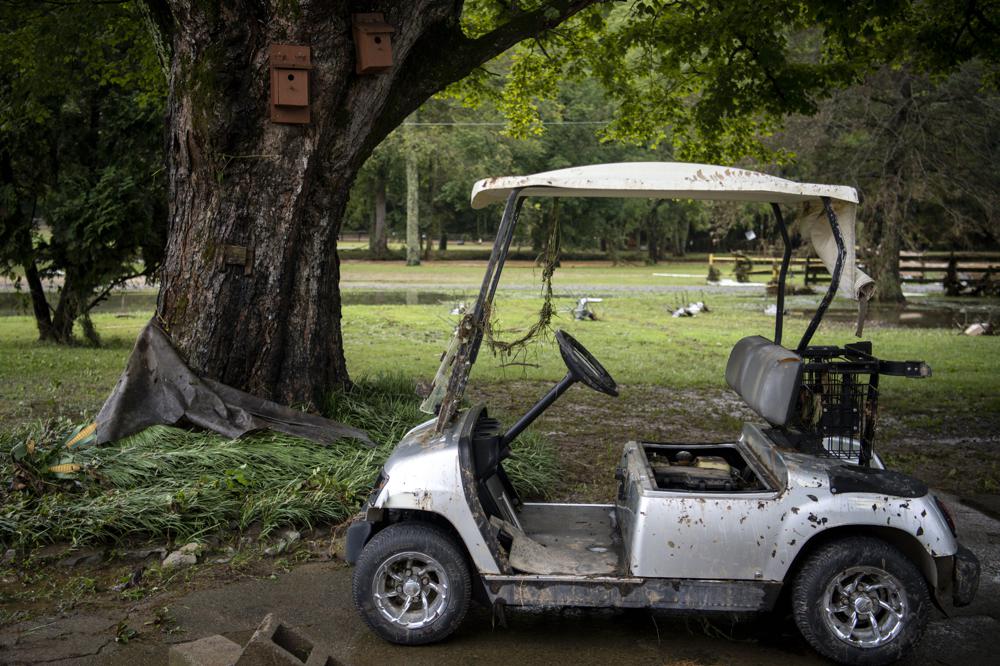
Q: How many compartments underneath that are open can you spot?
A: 1